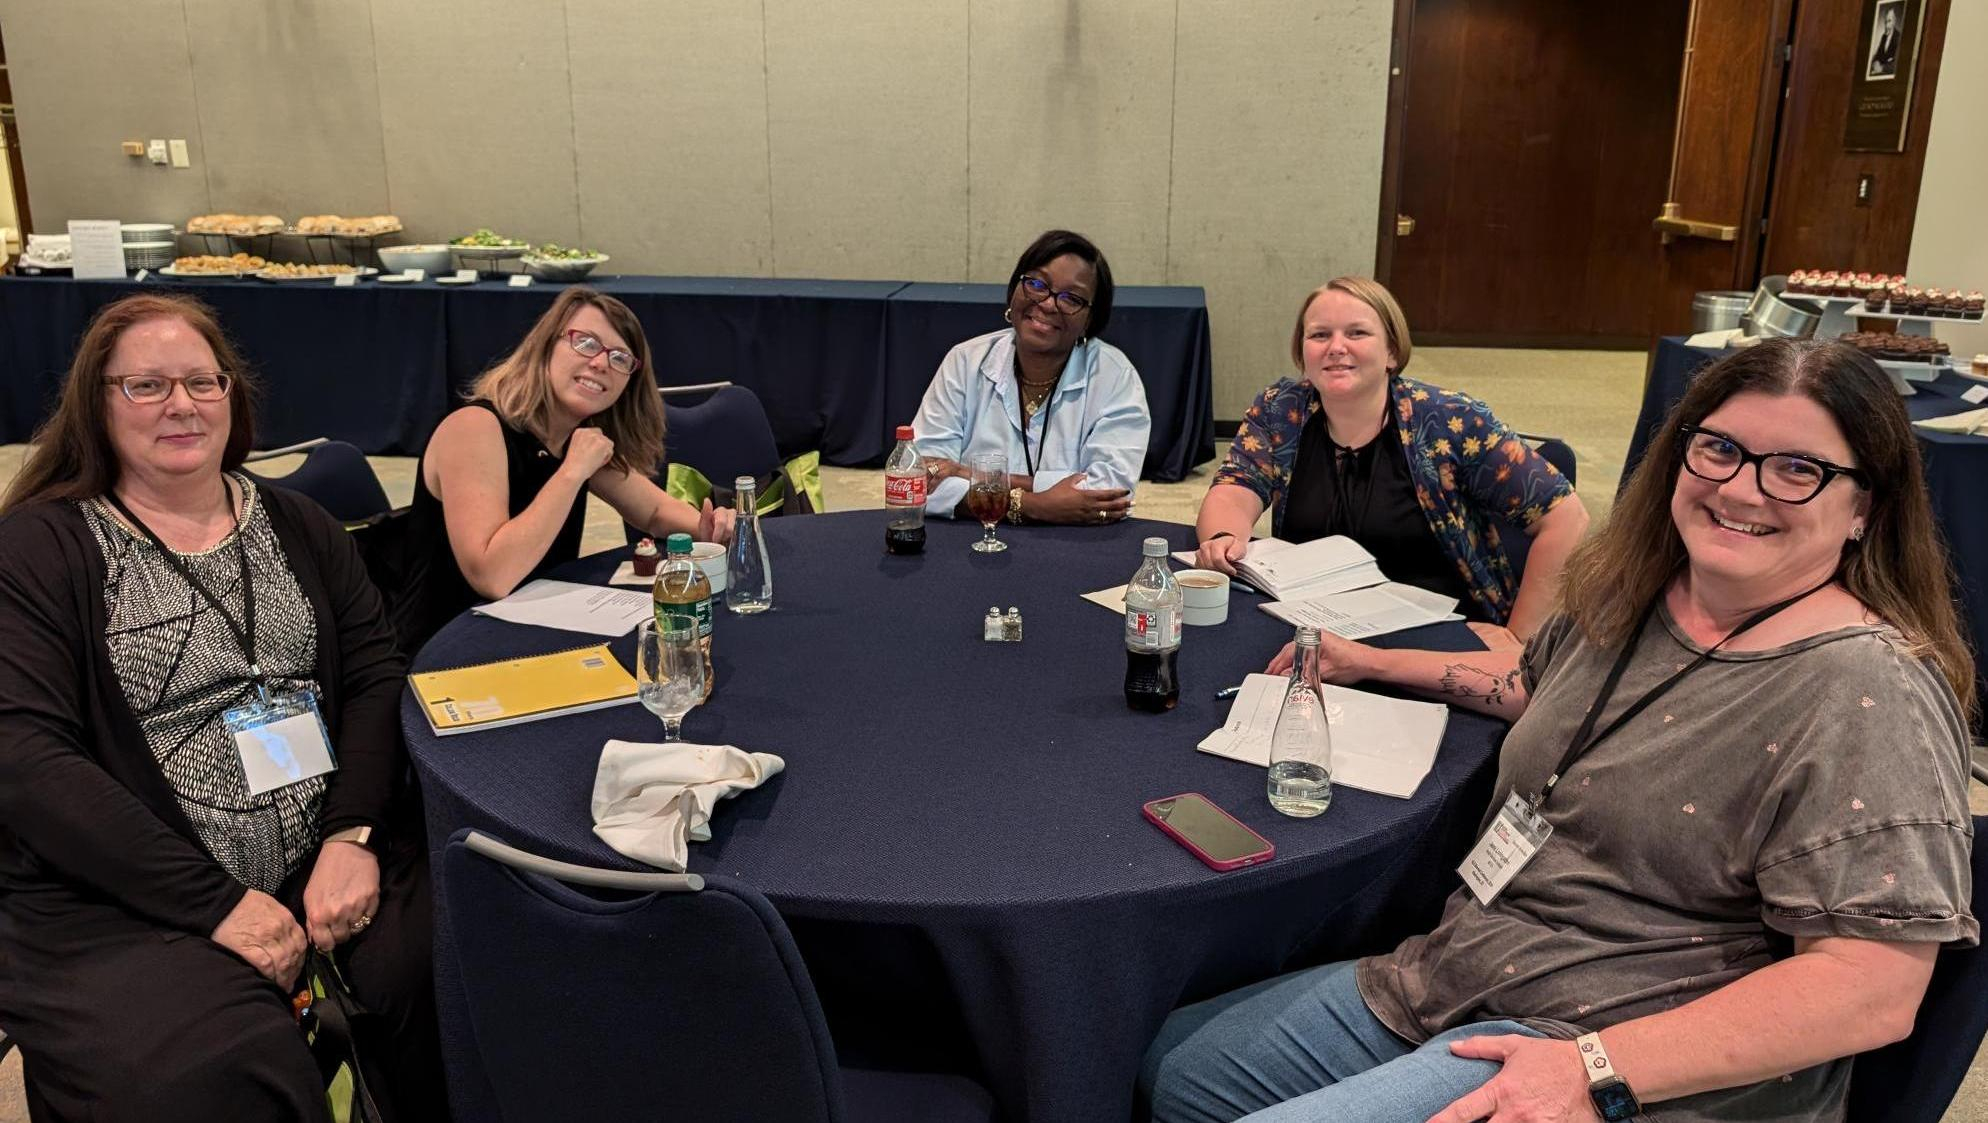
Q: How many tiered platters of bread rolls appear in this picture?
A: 2